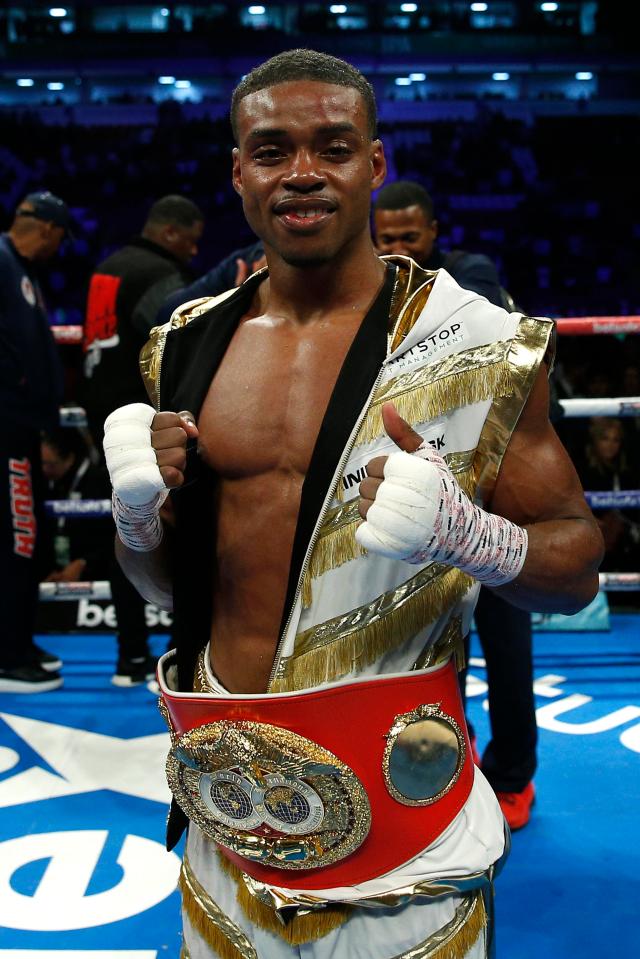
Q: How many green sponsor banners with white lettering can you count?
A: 0